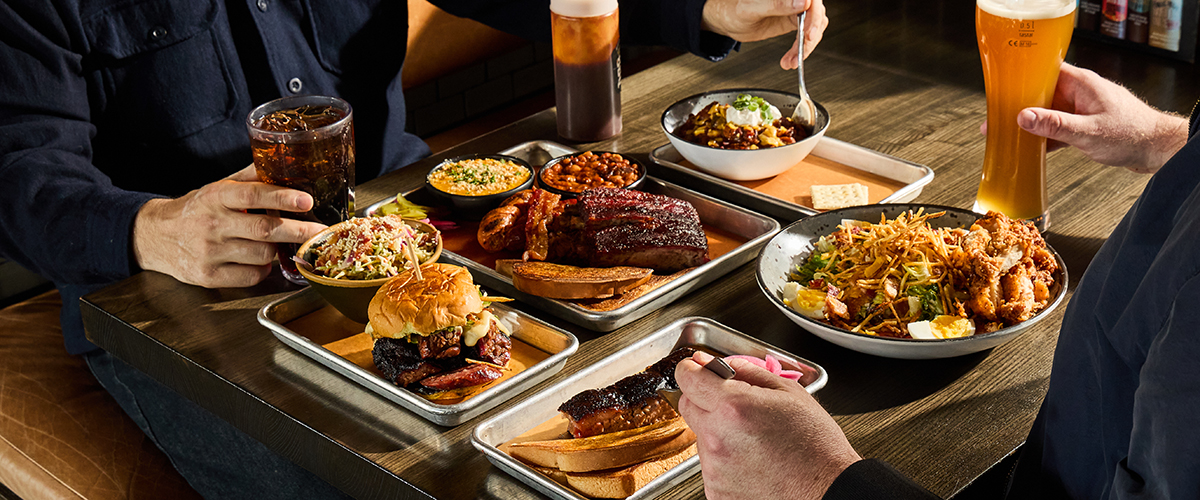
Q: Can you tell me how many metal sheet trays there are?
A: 4